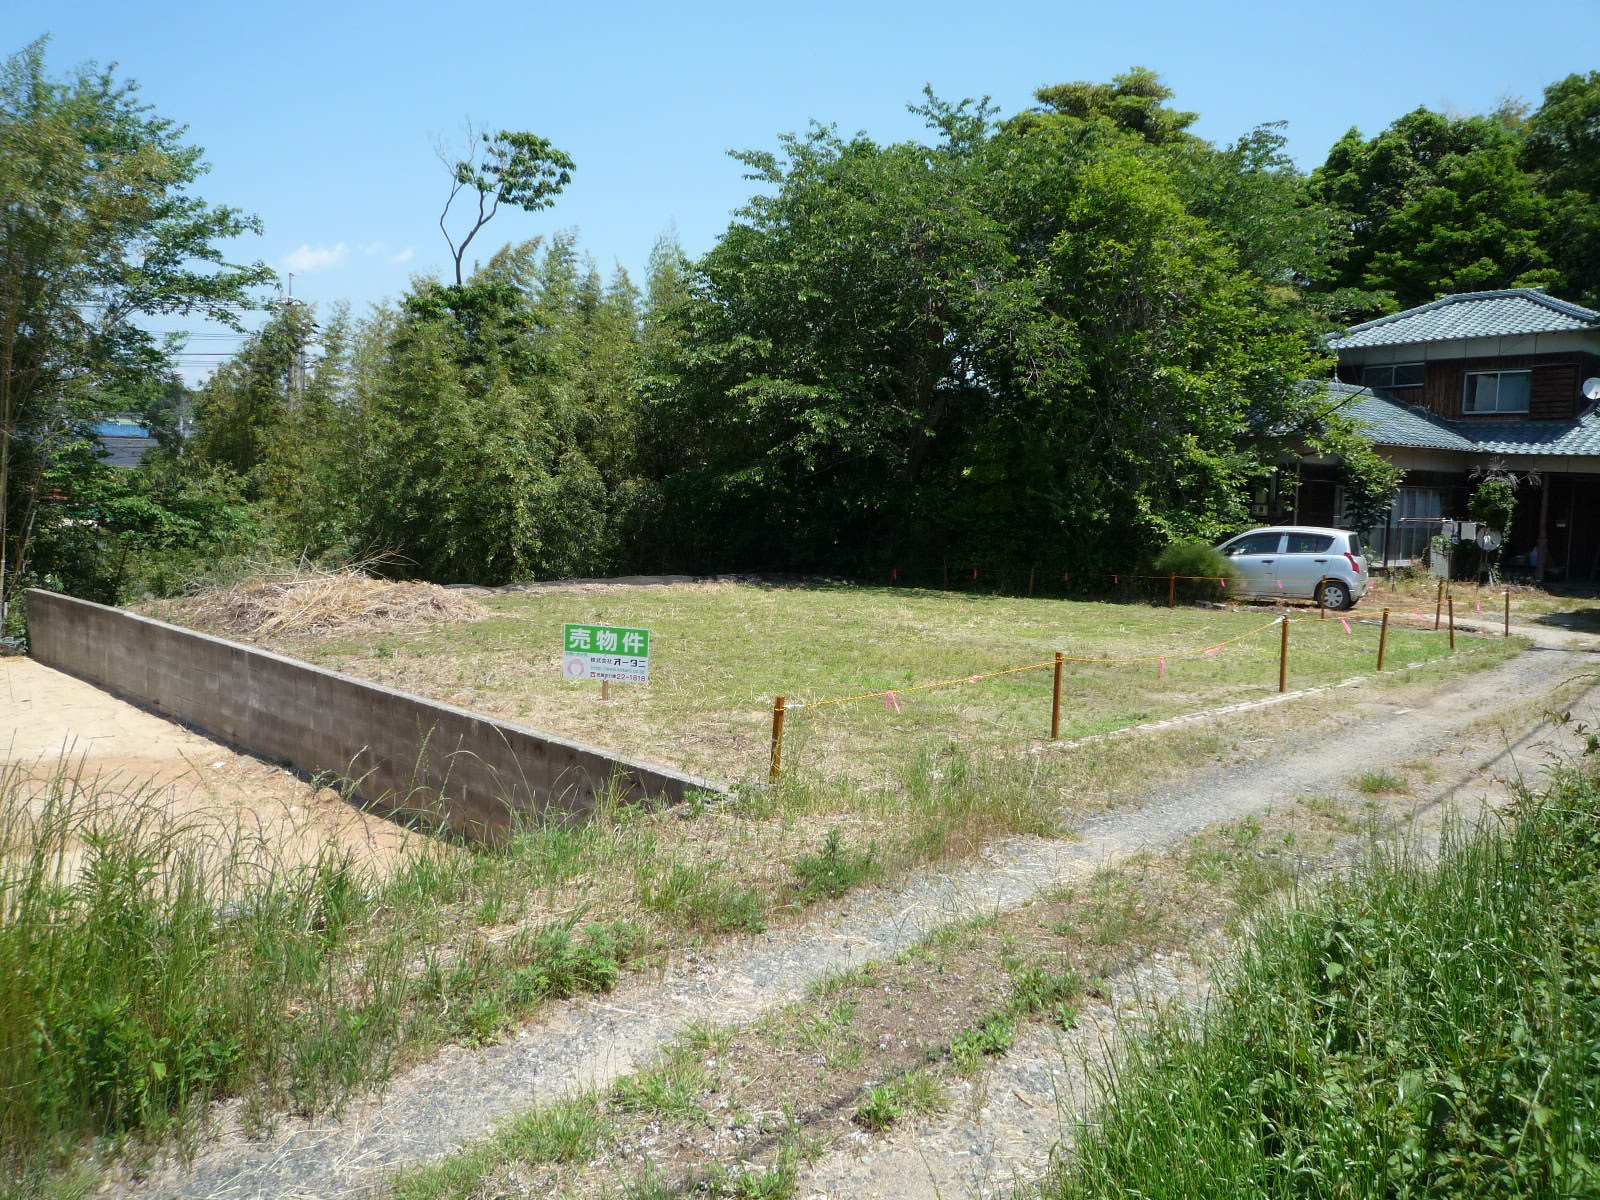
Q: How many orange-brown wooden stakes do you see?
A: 11